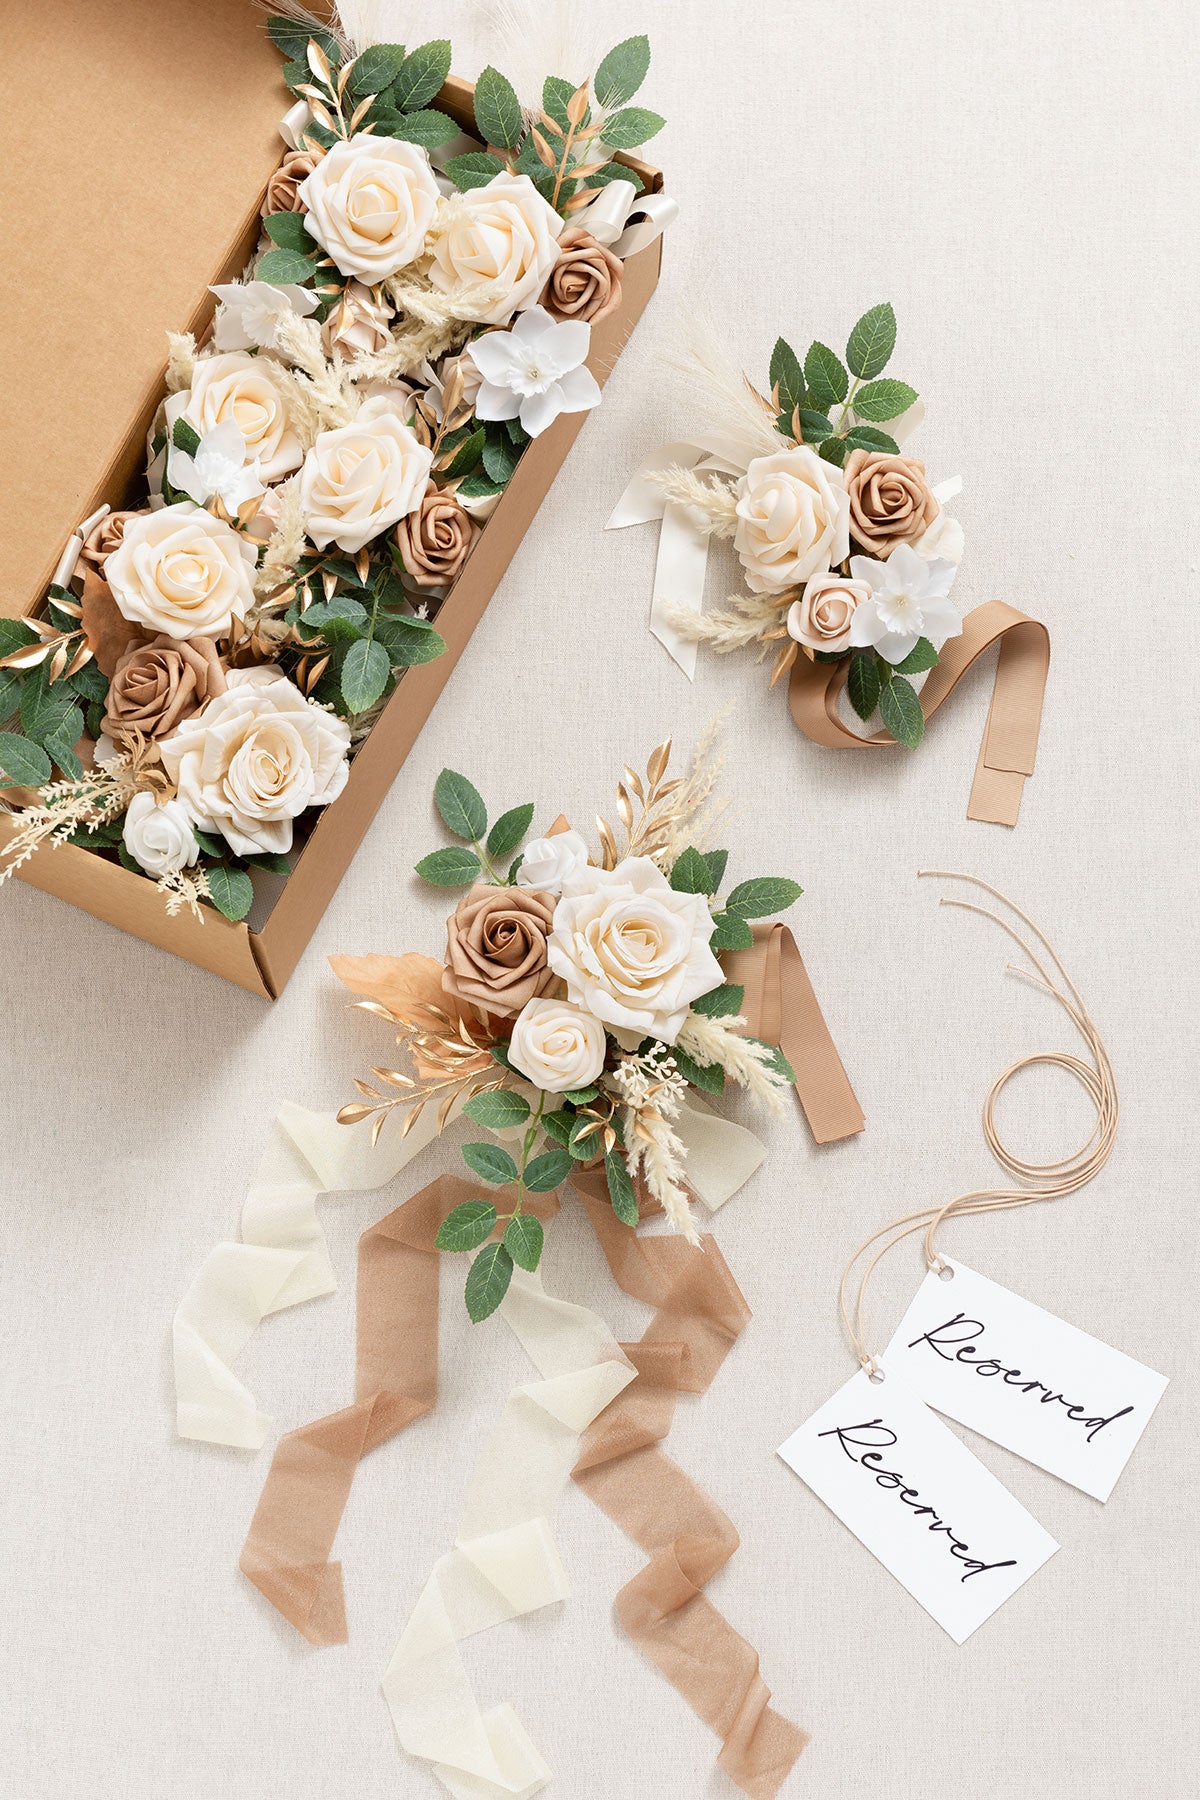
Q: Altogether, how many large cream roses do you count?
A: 8